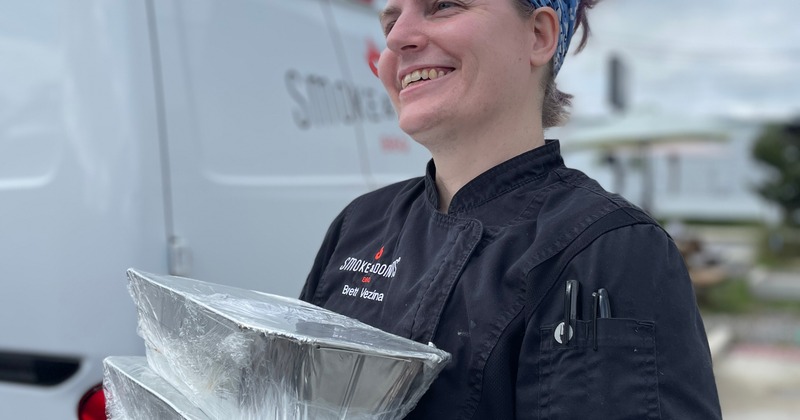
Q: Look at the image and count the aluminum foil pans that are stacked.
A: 2